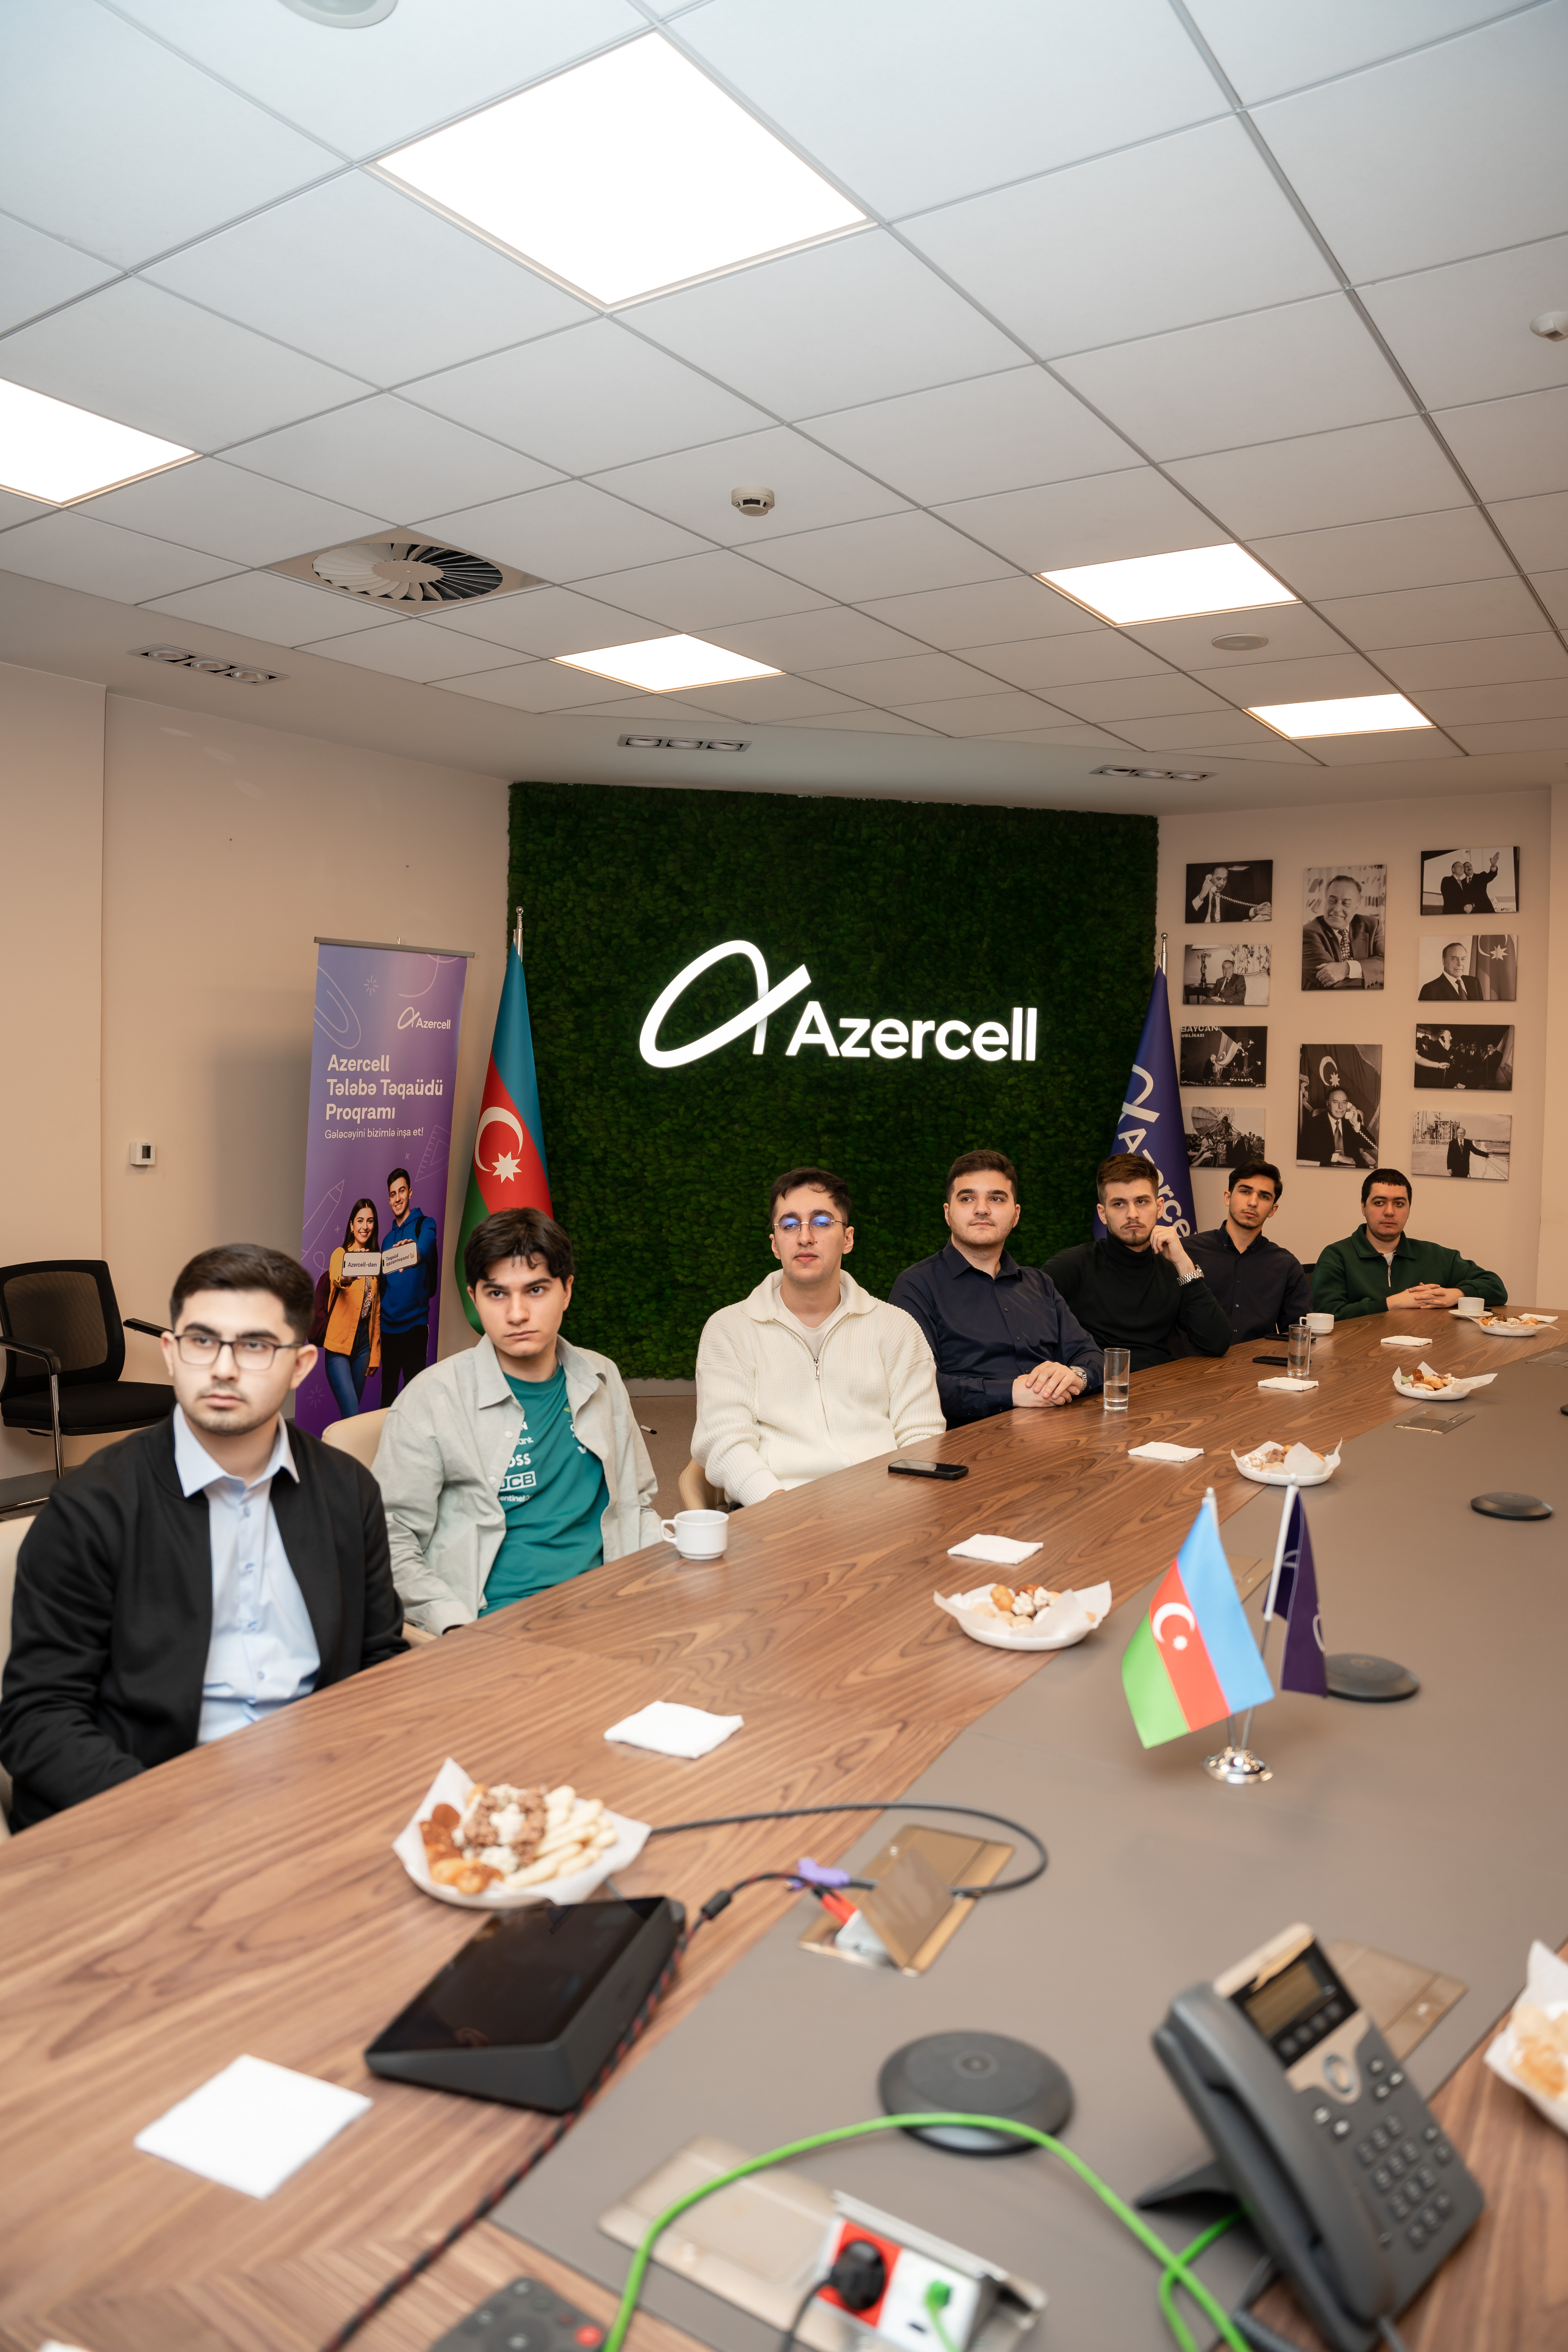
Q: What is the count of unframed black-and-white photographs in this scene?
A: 10